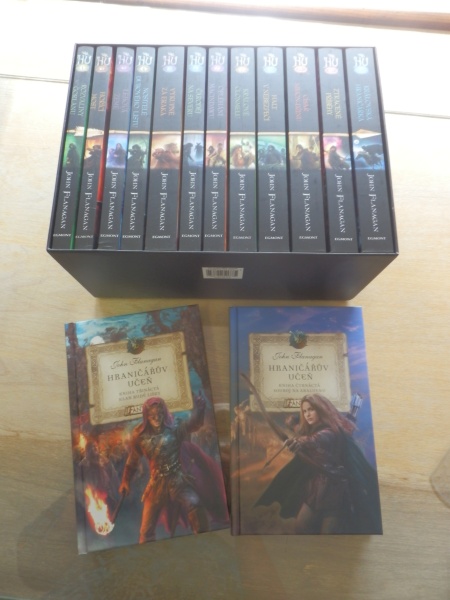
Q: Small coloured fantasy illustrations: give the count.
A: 12